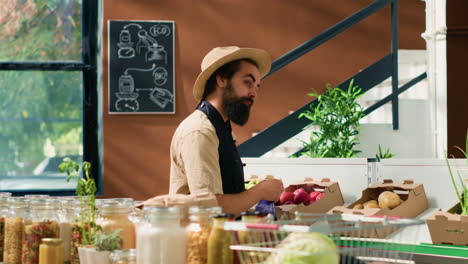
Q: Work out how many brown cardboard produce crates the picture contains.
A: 4